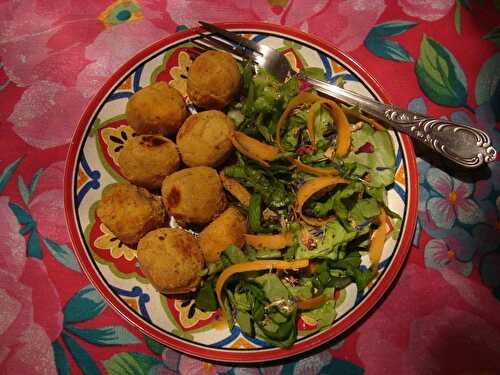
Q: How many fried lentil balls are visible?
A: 8